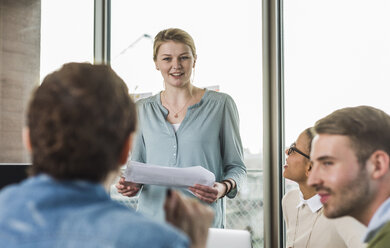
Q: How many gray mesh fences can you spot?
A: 1